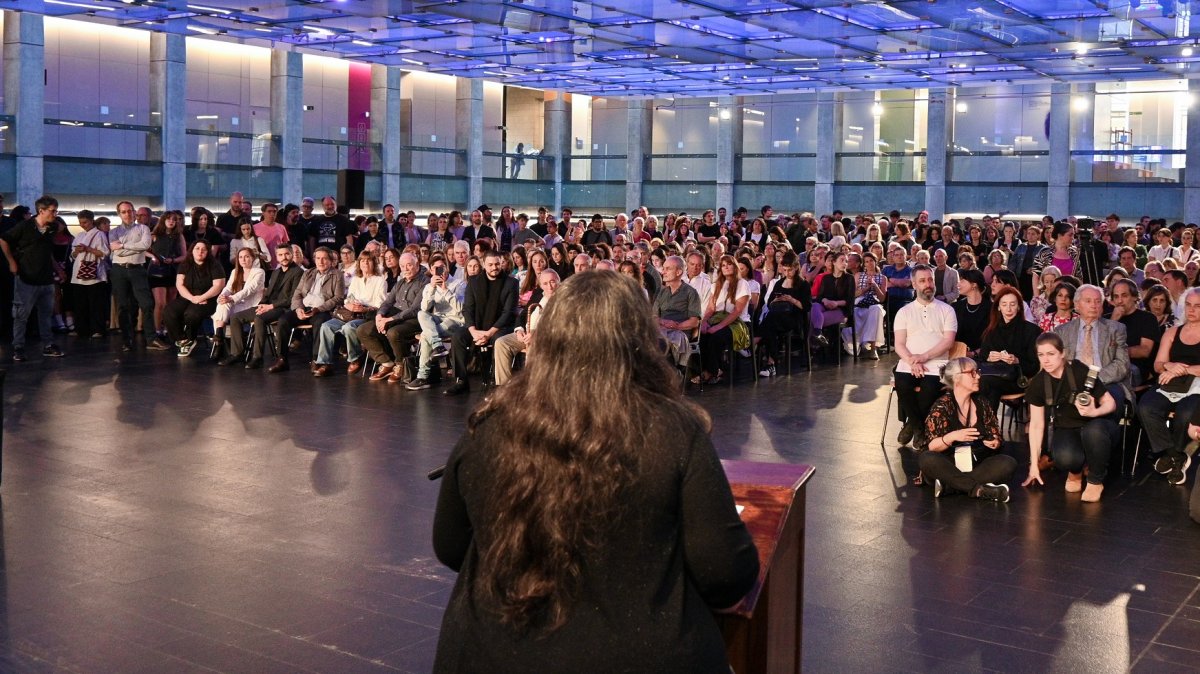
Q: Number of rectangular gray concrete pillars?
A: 12